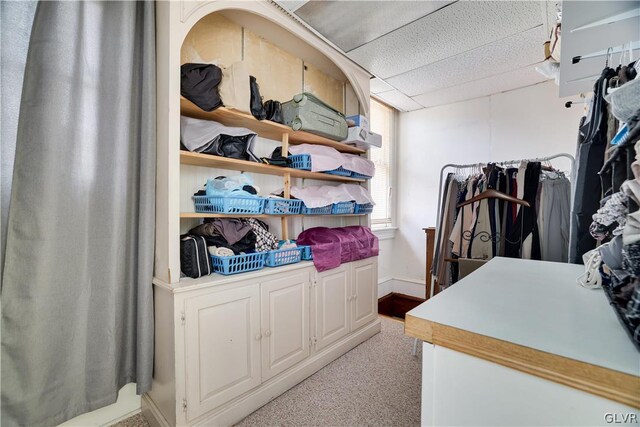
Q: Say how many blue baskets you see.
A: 11